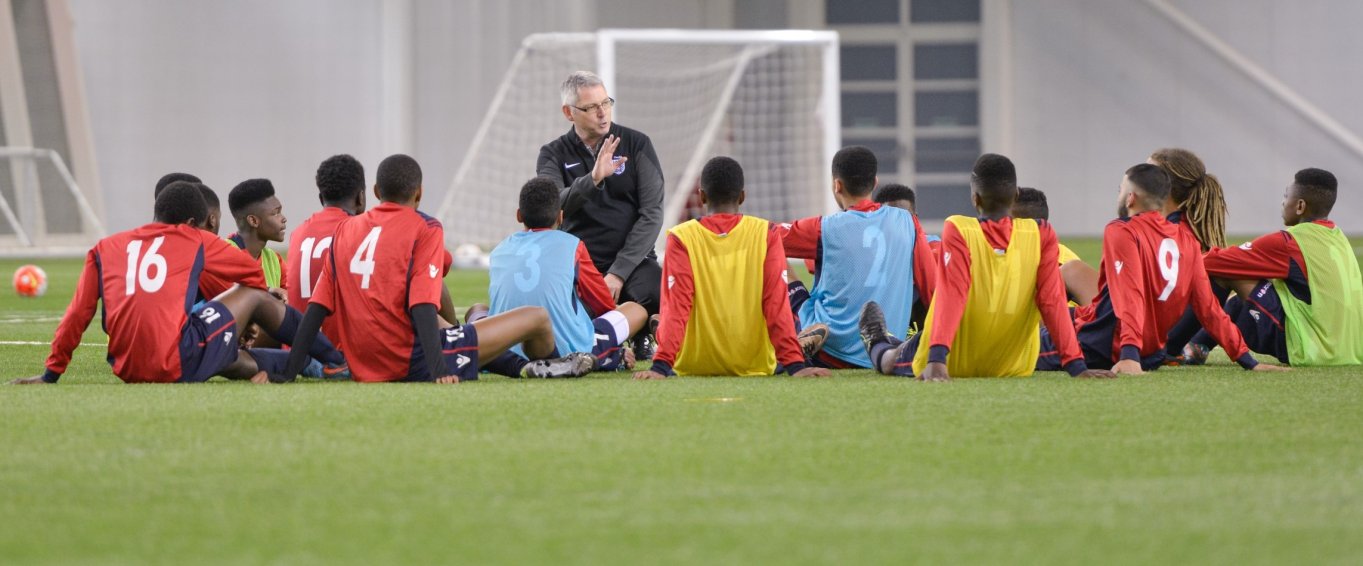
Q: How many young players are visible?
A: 15